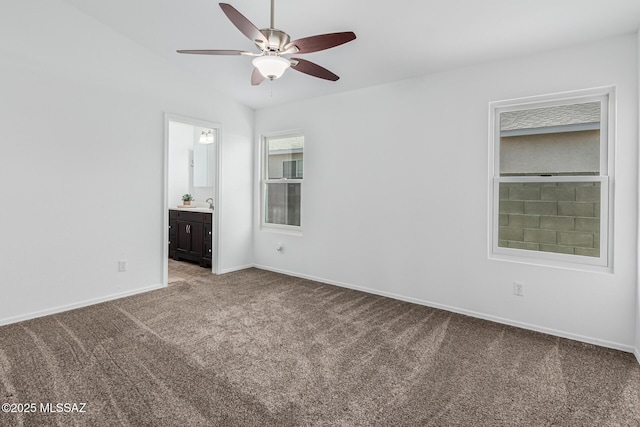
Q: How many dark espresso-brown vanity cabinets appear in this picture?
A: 1